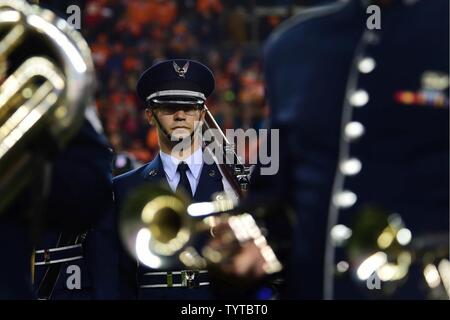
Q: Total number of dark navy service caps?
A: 1